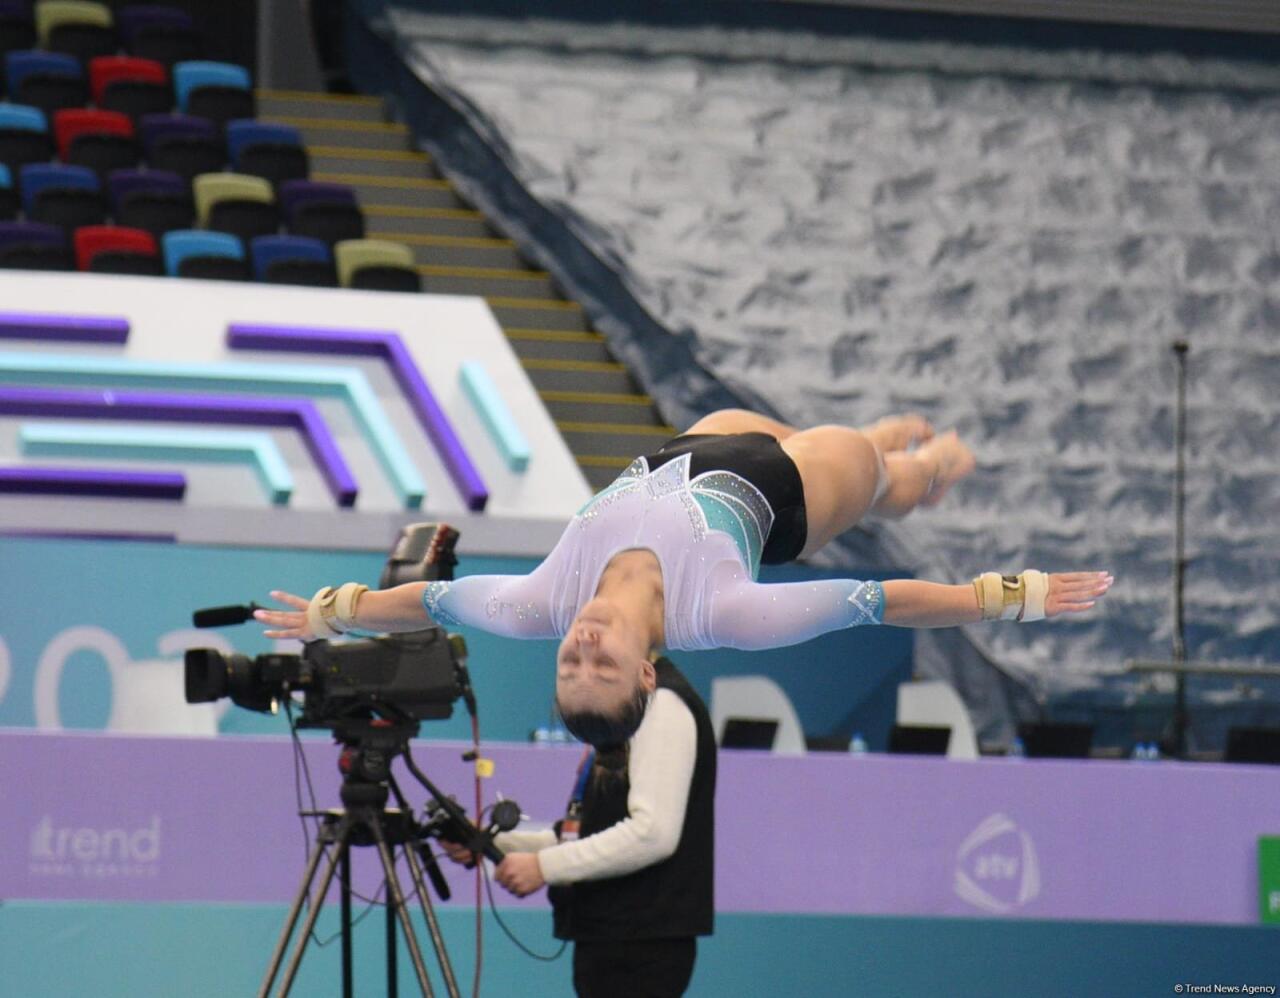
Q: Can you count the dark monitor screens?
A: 4